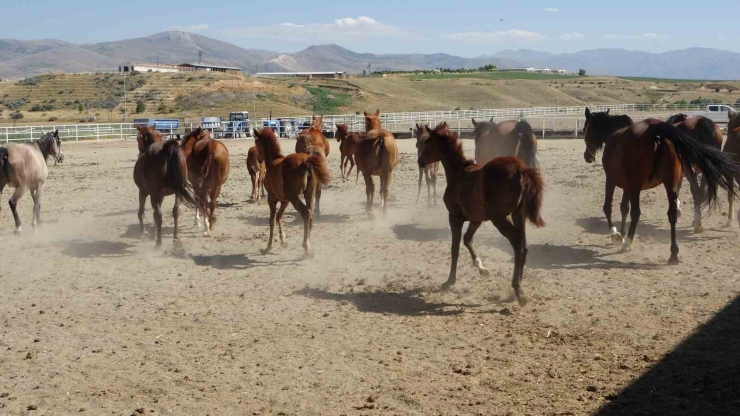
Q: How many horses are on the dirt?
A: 14